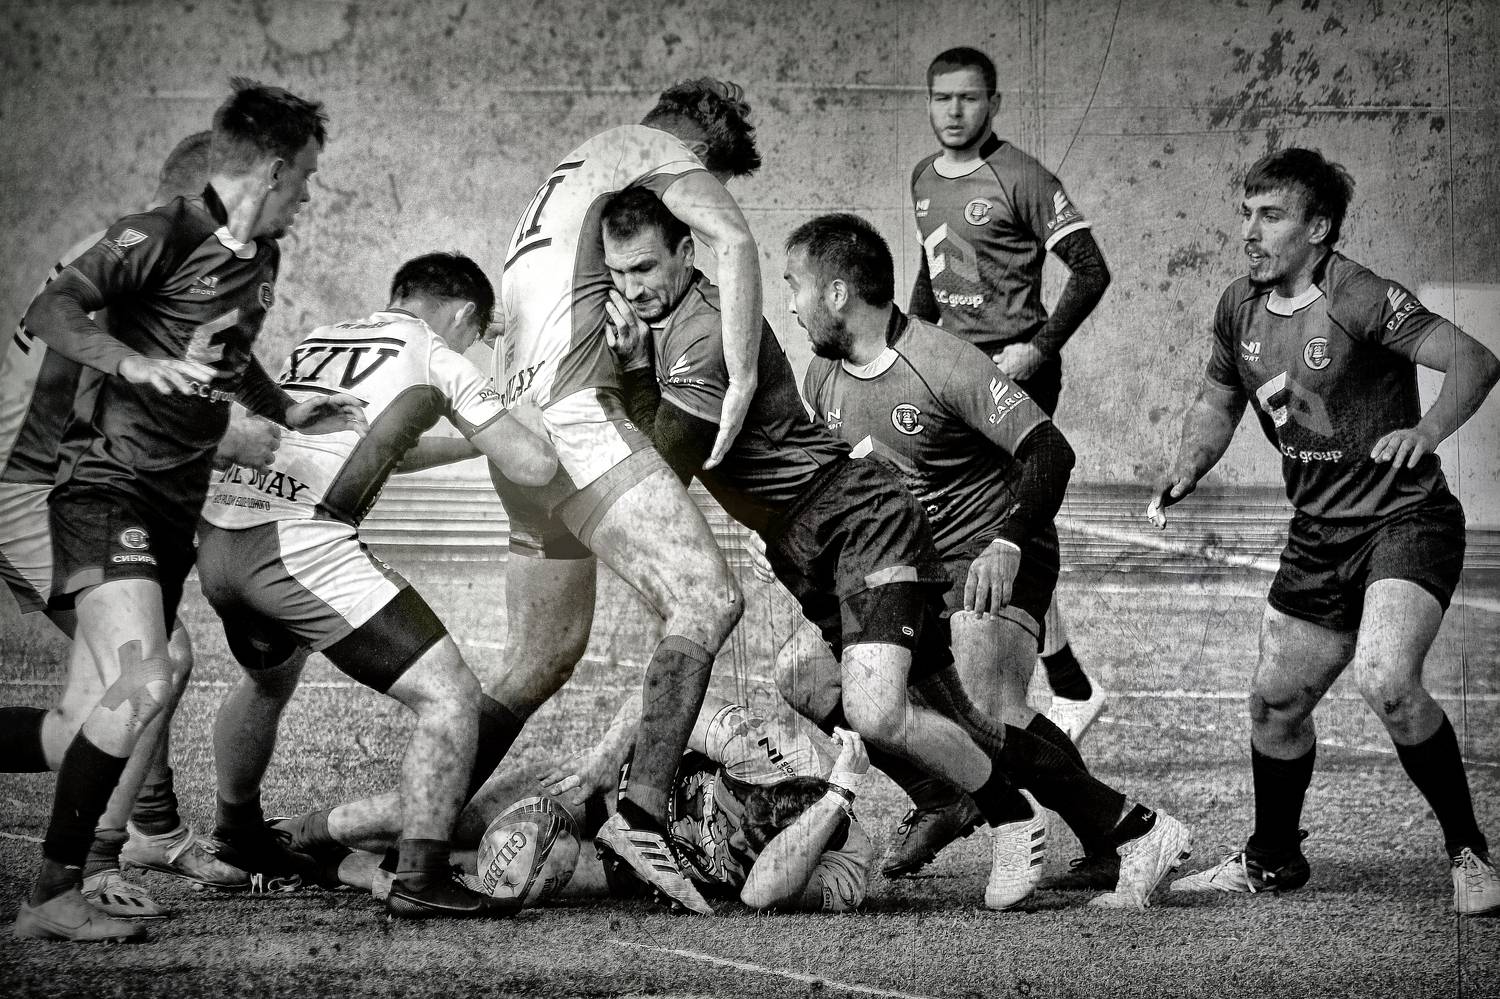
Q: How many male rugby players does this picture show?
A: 9